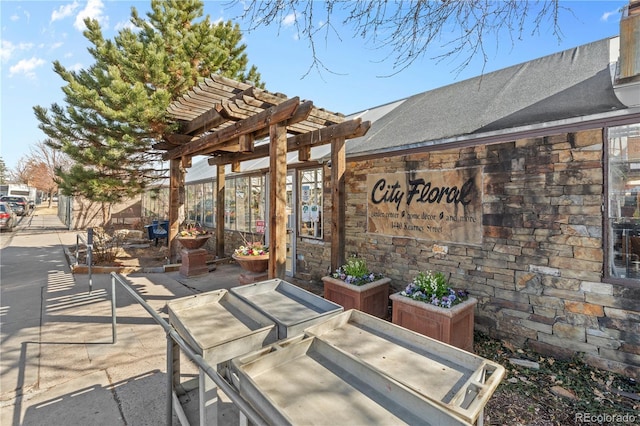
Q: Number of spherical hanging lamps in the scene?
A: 0